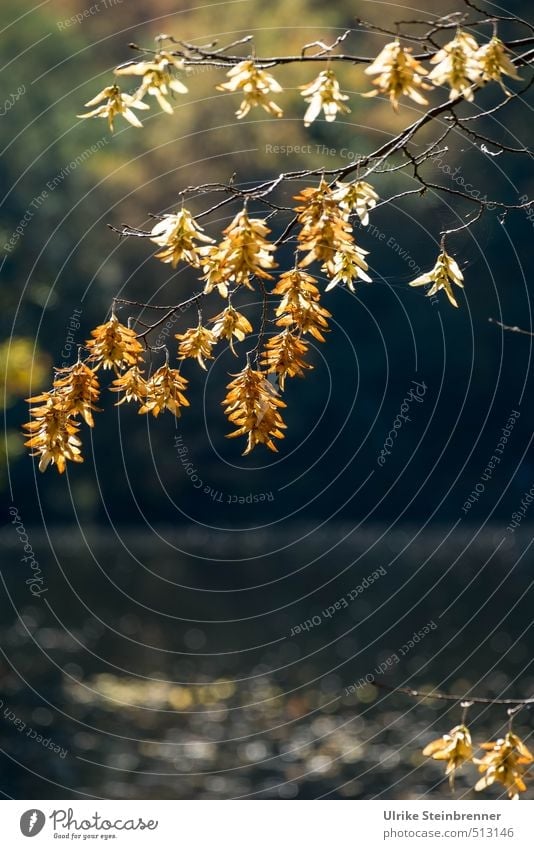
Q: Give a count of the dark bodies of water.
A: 1